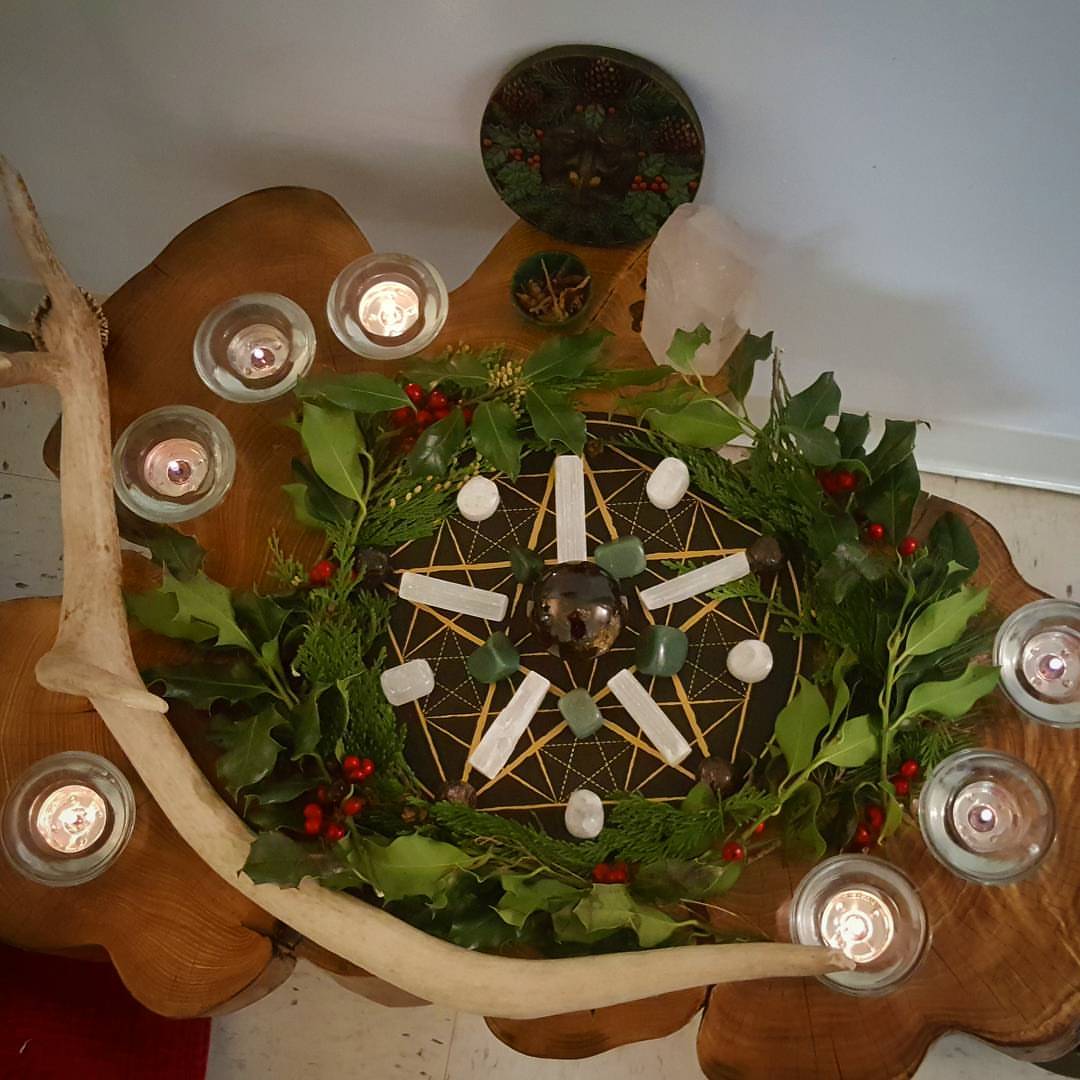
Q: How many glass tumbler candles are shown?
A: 7